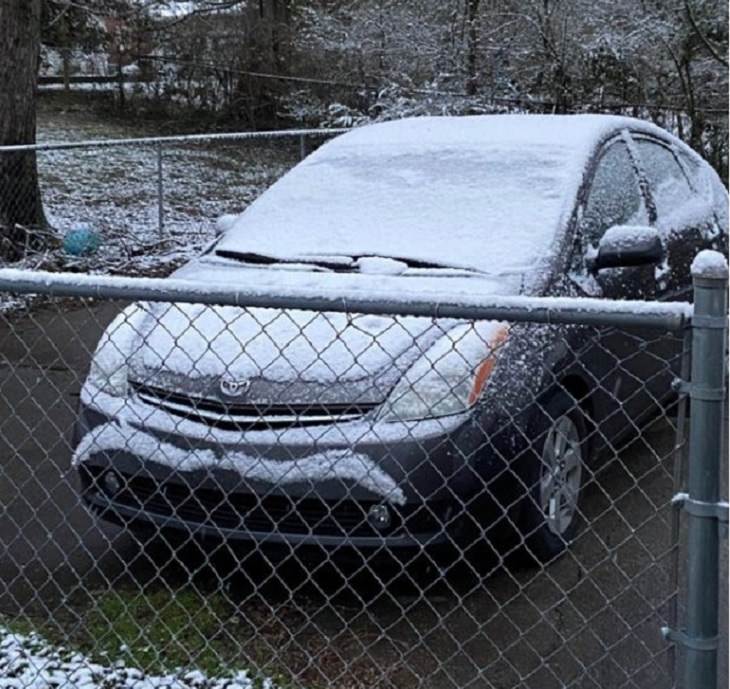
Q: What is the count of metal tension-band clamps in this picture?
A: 4